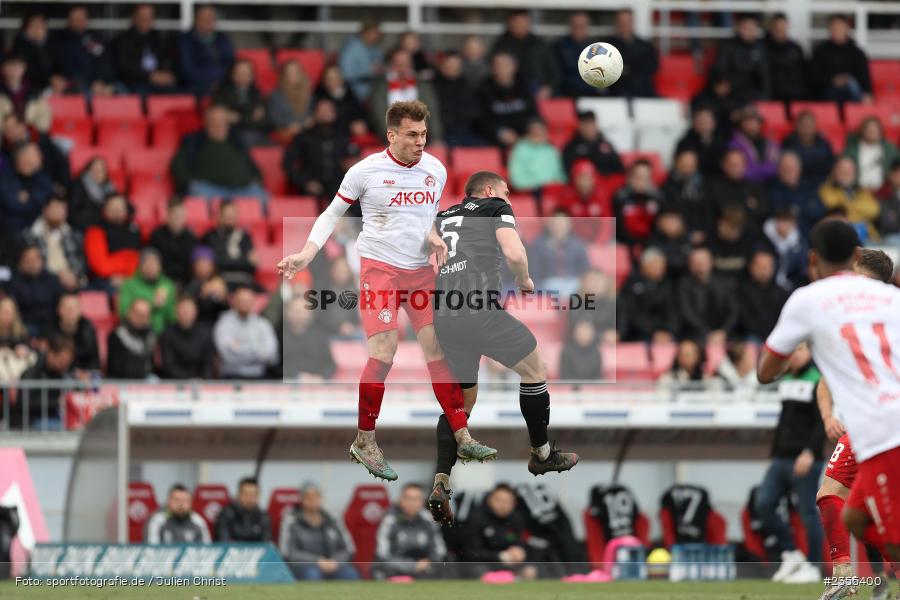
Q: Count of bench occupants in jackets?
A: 5